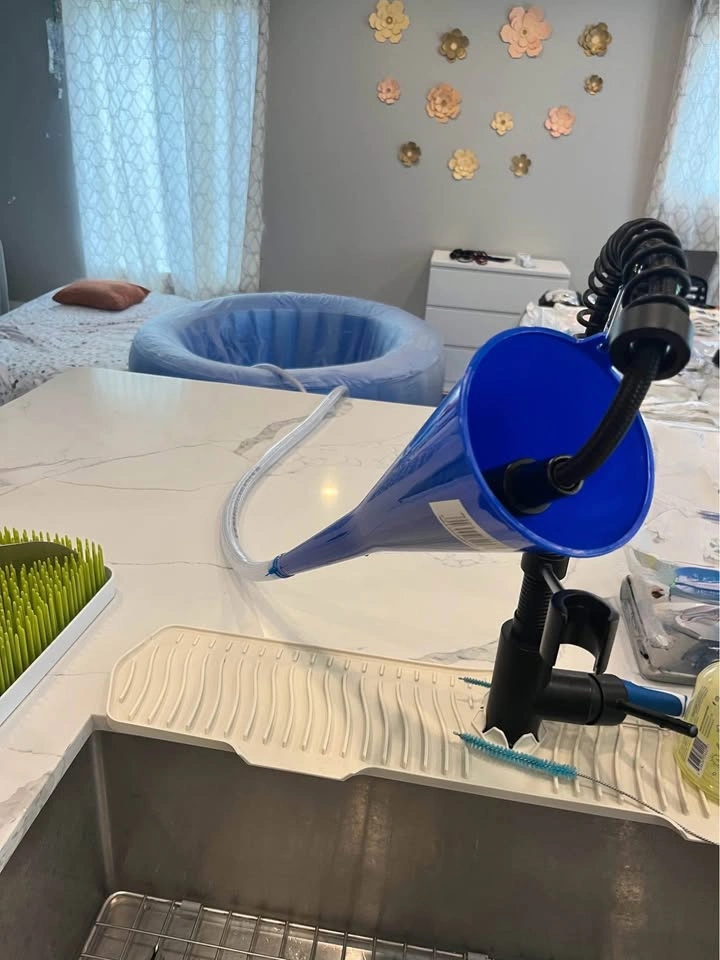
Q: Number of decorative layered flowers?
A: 12